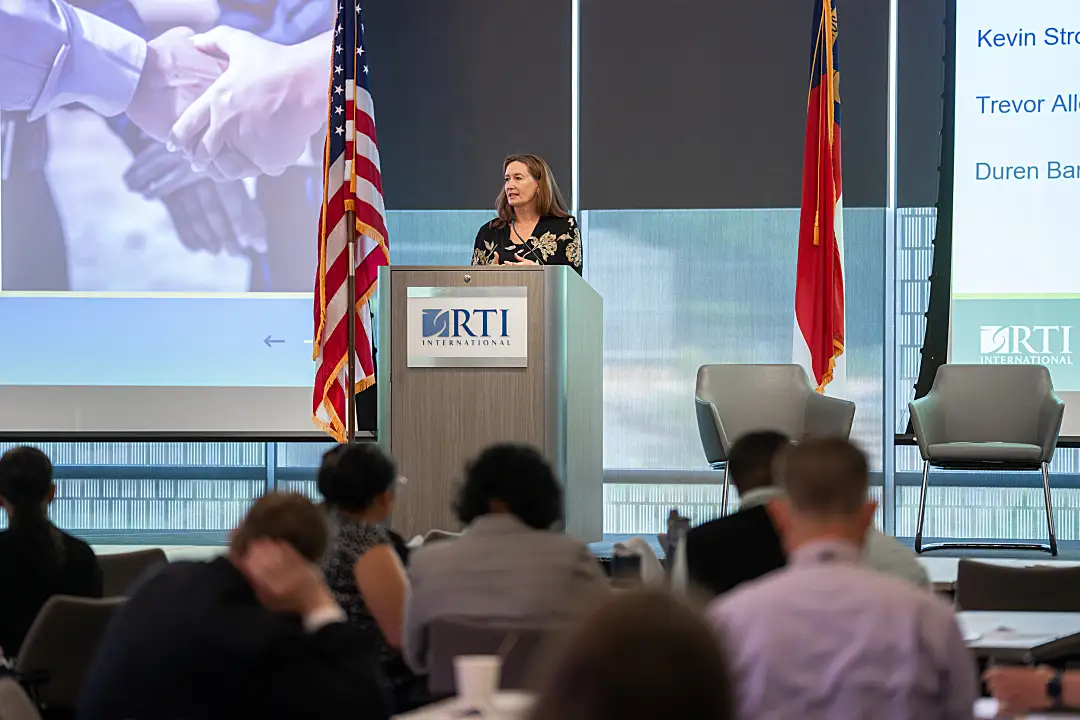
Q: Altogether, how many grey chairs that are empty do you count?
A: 2